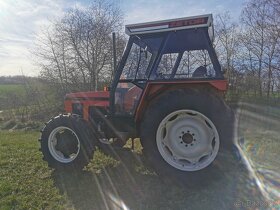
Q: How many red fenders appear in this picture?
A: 1